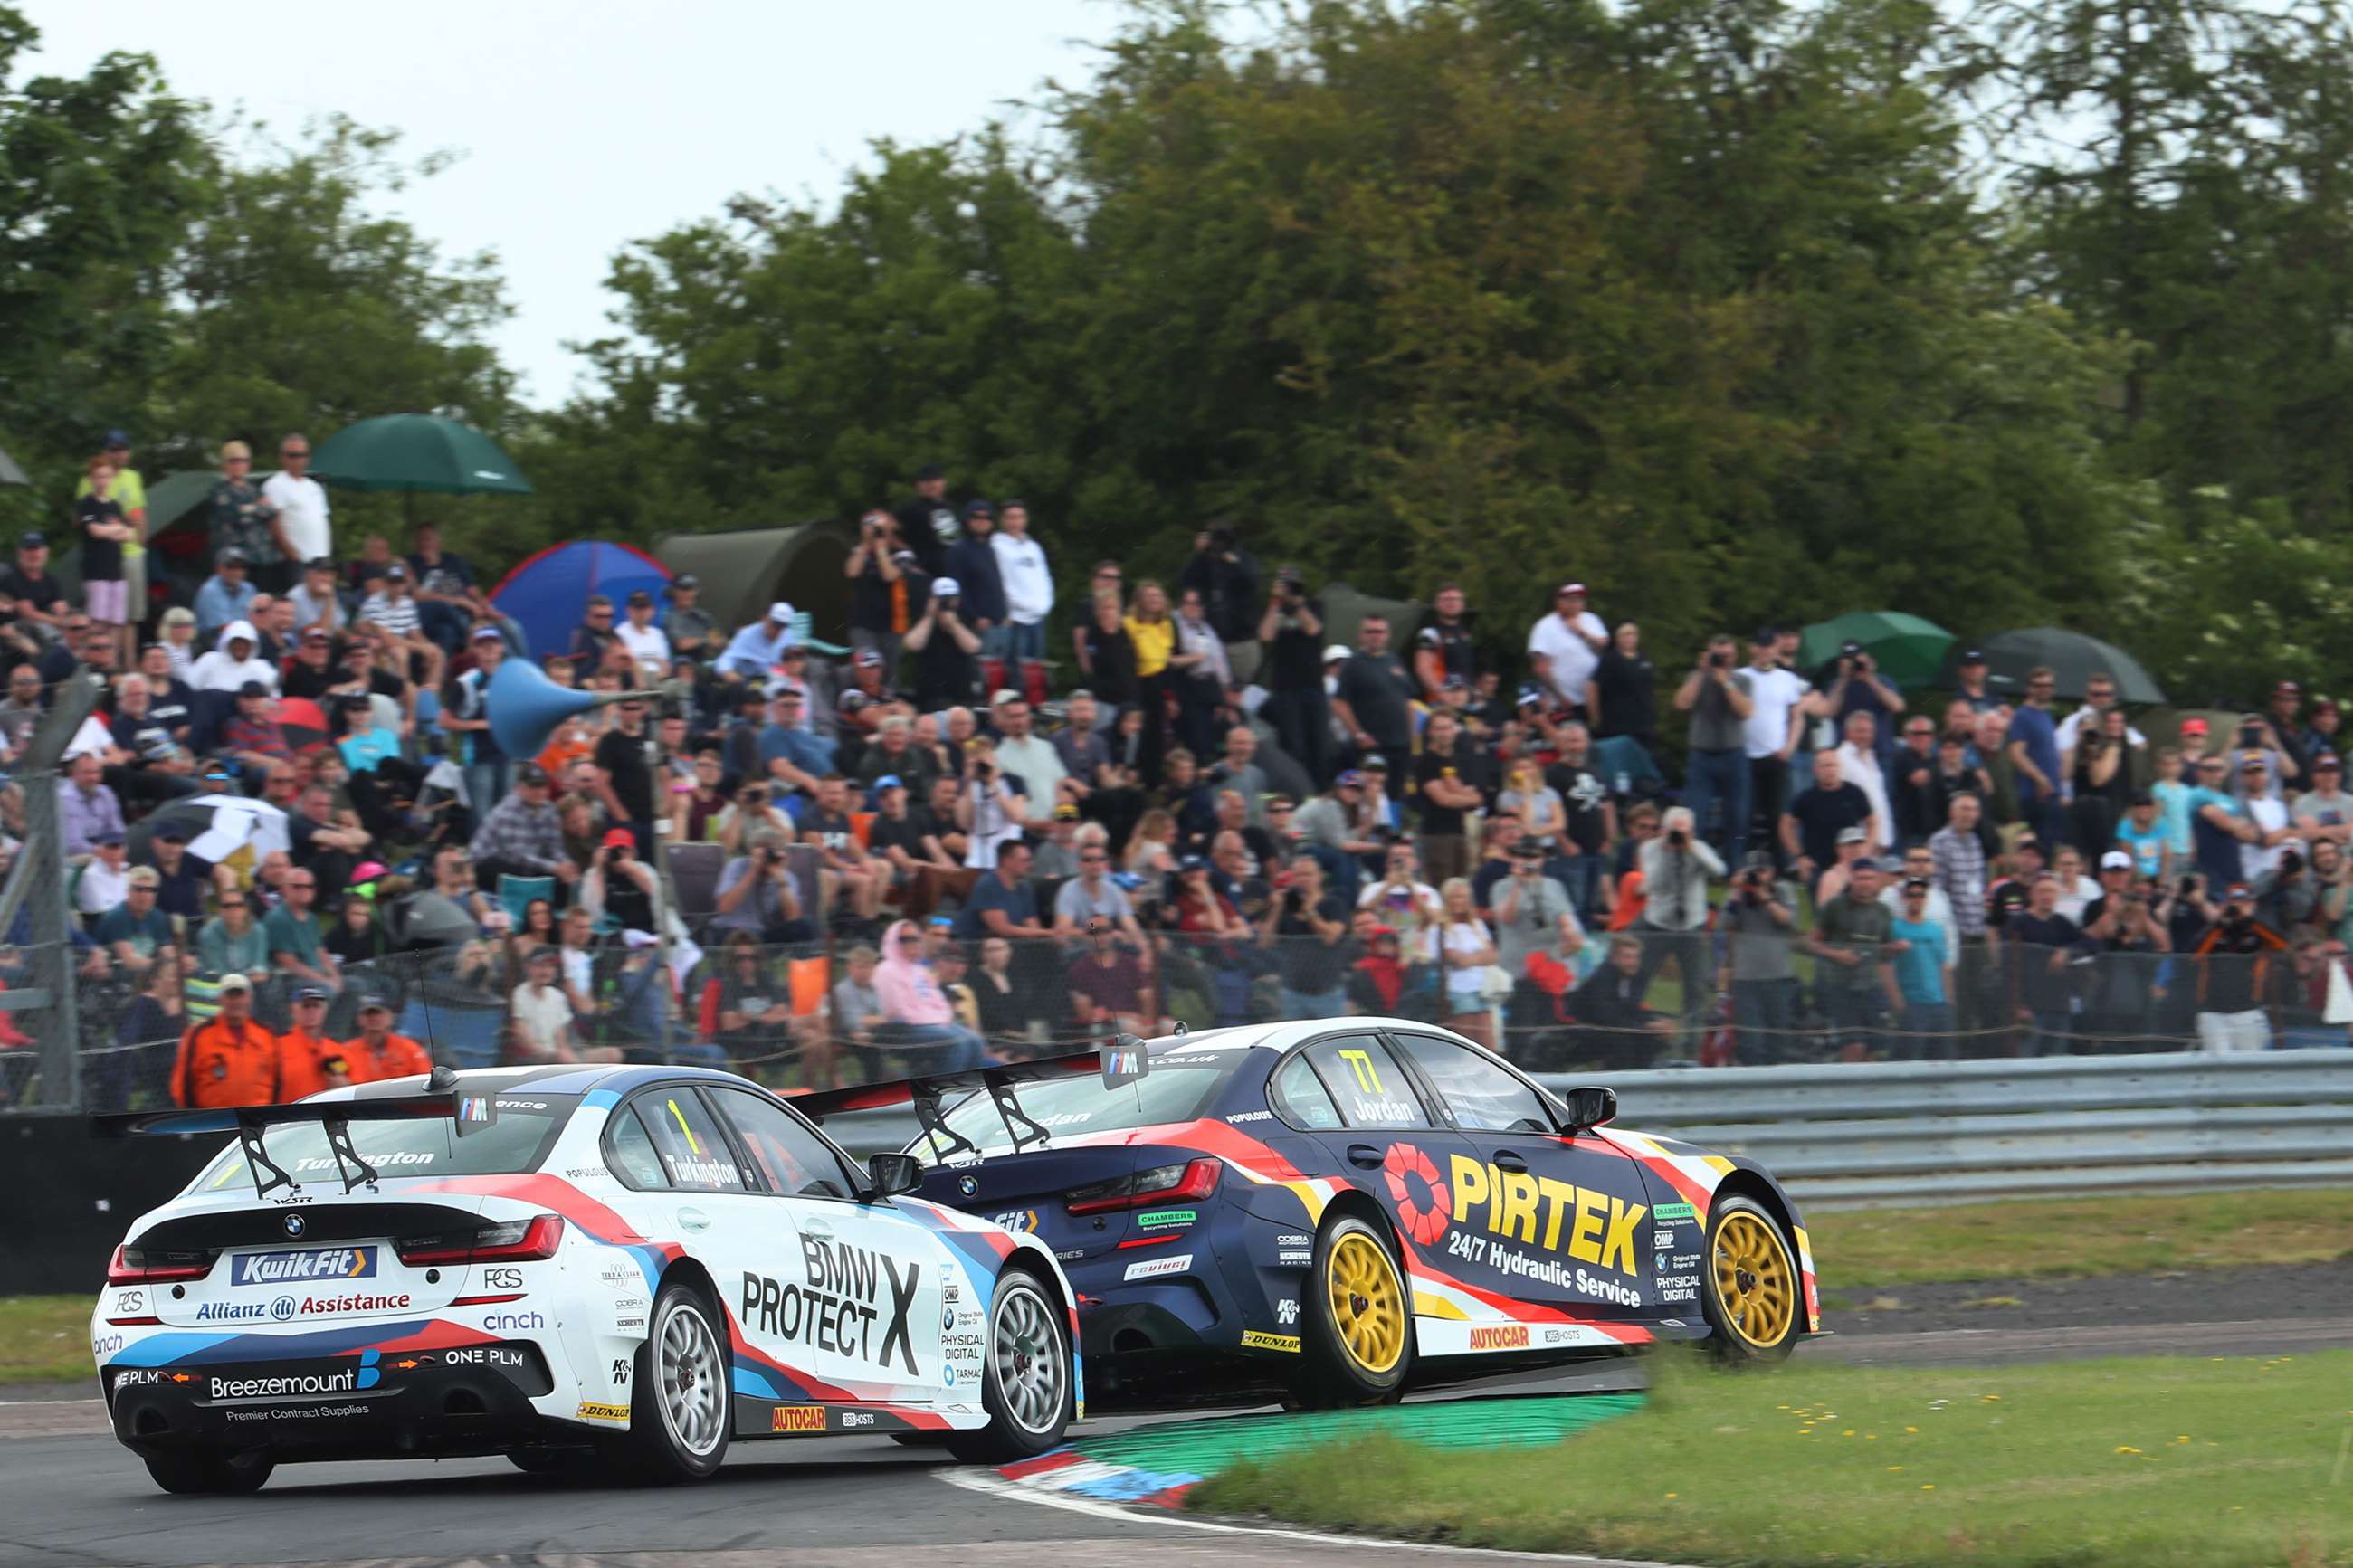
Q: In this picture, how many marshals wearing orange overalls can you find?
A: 3